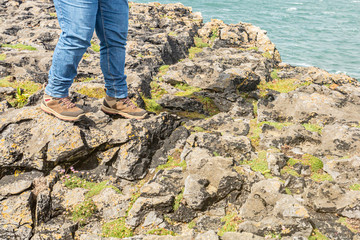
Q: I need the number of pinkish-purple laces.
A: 2